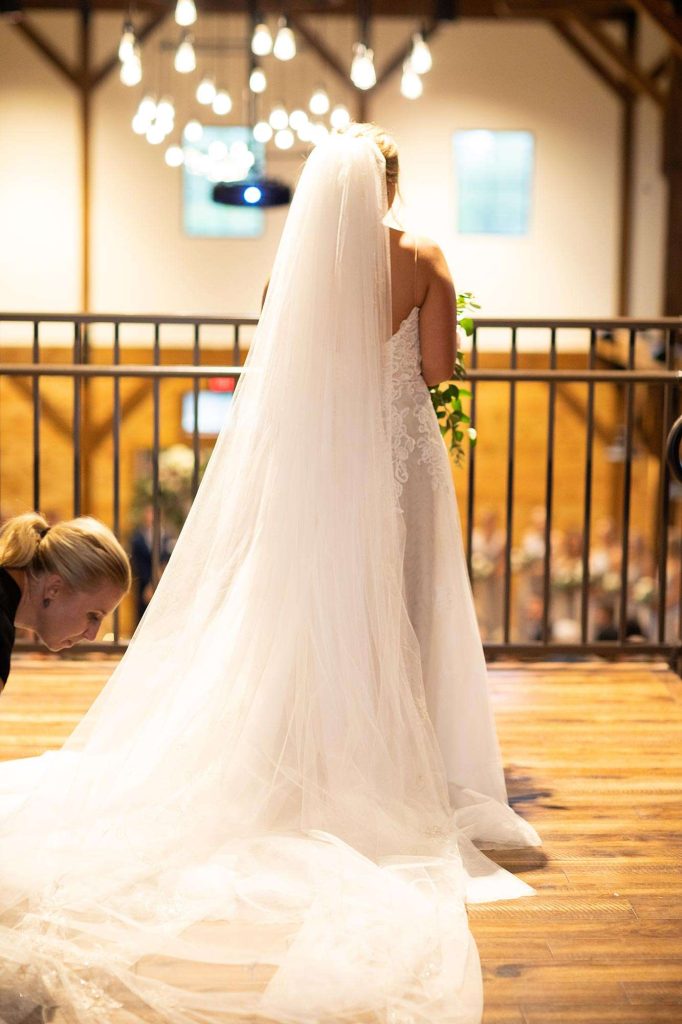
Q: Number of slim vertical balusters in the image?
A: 12